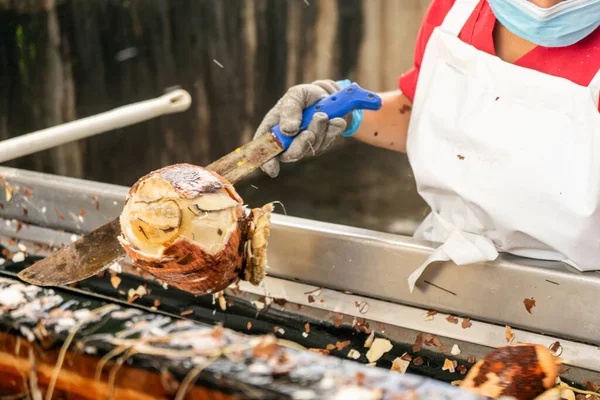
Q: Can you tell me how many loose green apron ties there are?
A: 0